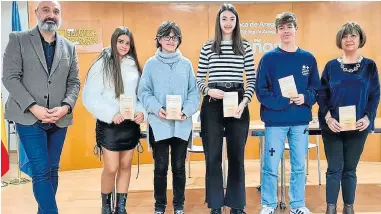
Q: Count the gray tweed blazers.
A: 1